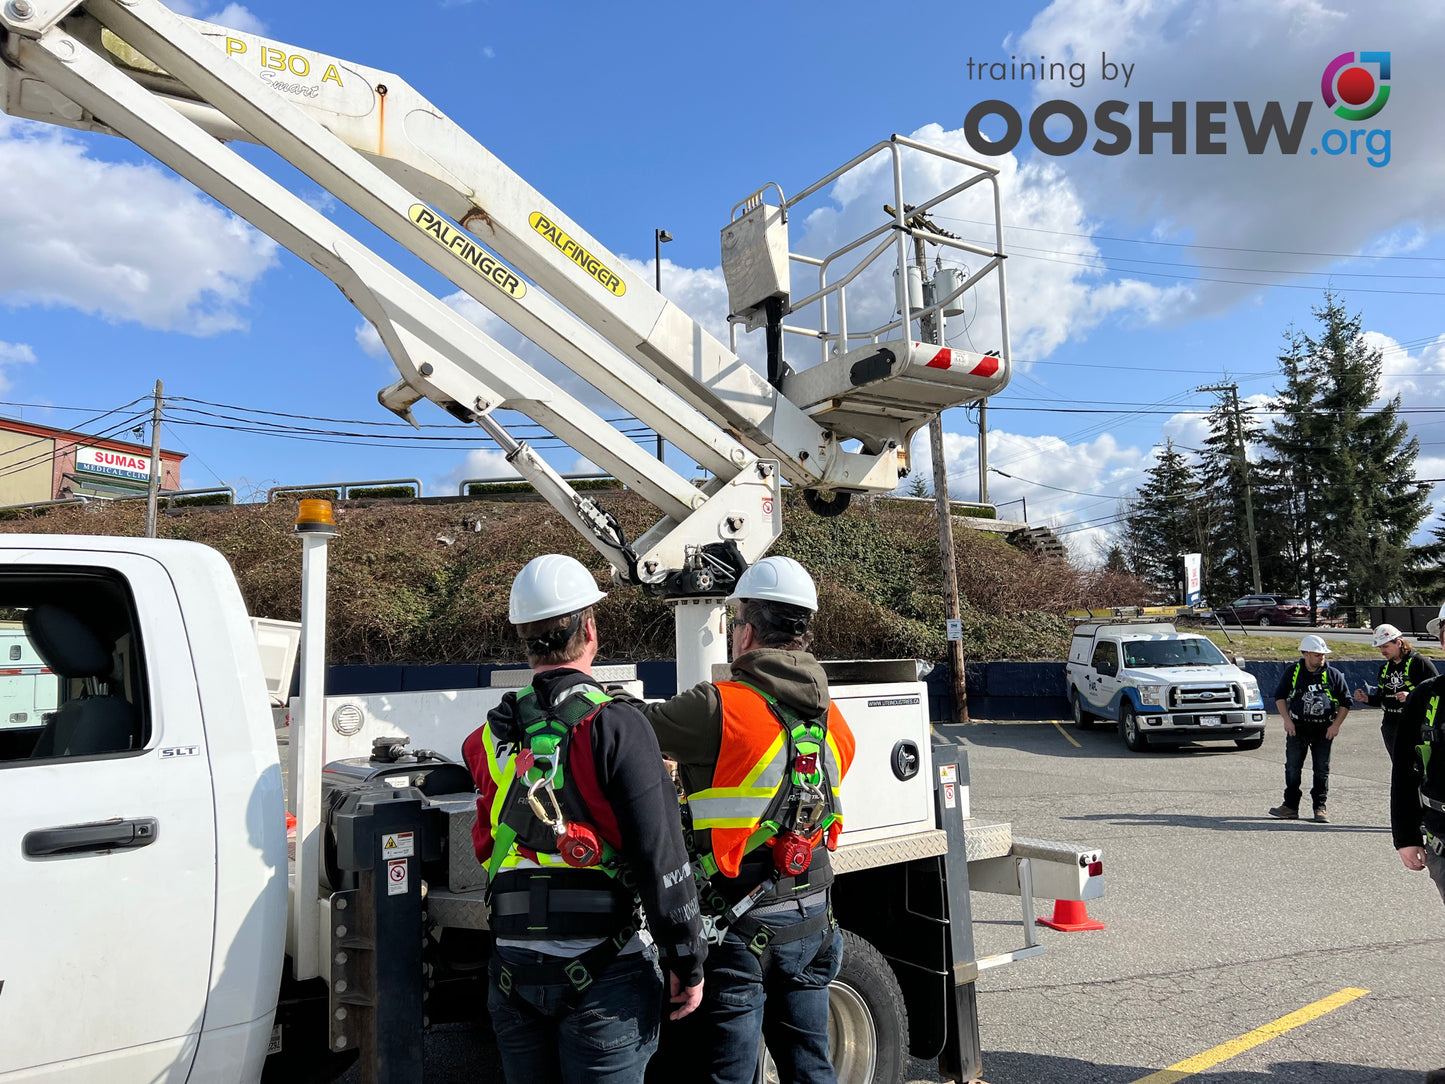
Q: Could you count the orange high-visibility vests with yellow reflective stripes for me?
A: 1